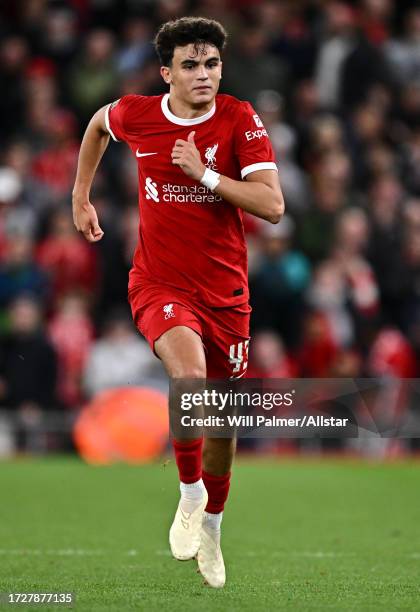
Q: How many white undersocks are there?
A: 2